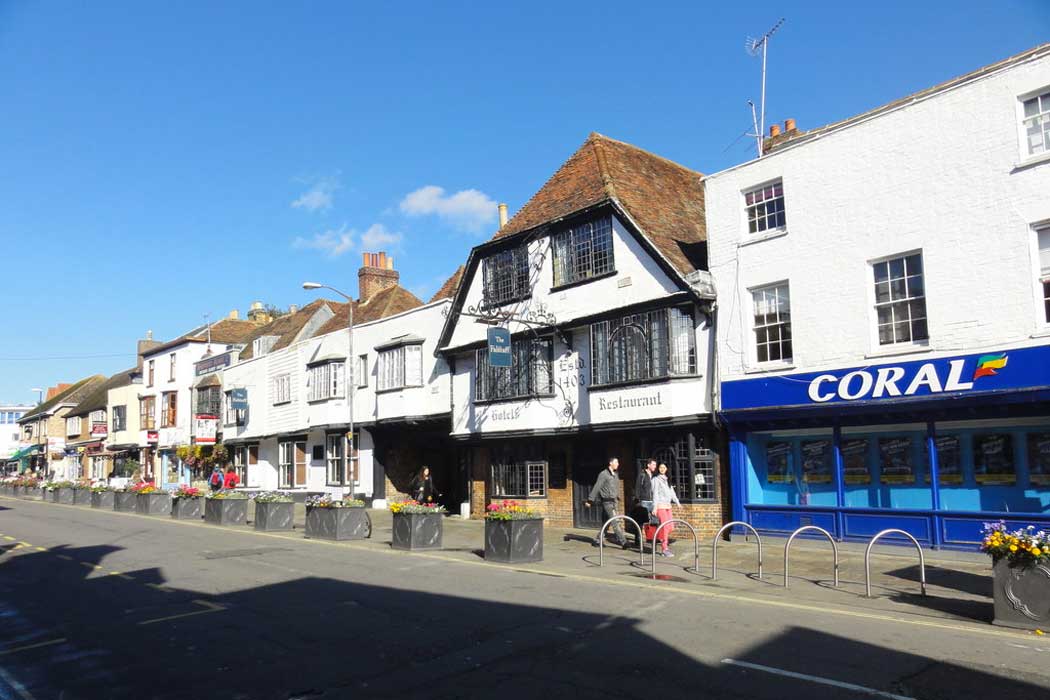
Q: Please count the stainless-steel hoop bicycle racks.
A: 5